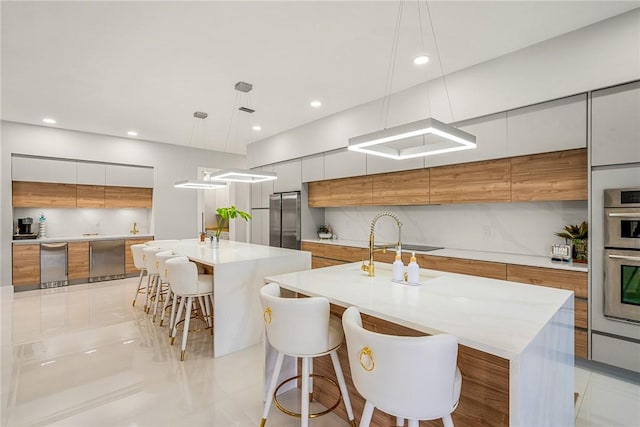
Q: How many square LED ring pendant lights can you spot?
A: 3